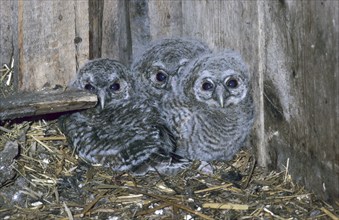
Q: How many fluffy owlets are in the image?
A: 3